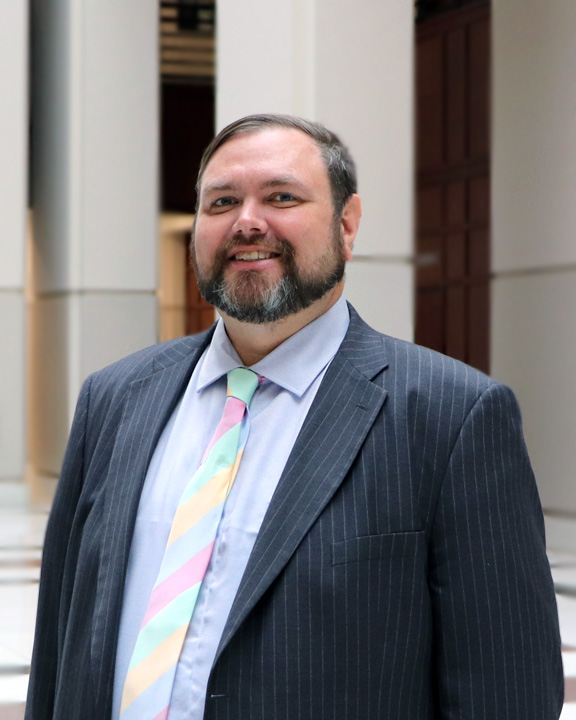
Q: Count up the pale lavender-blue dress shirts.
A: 1